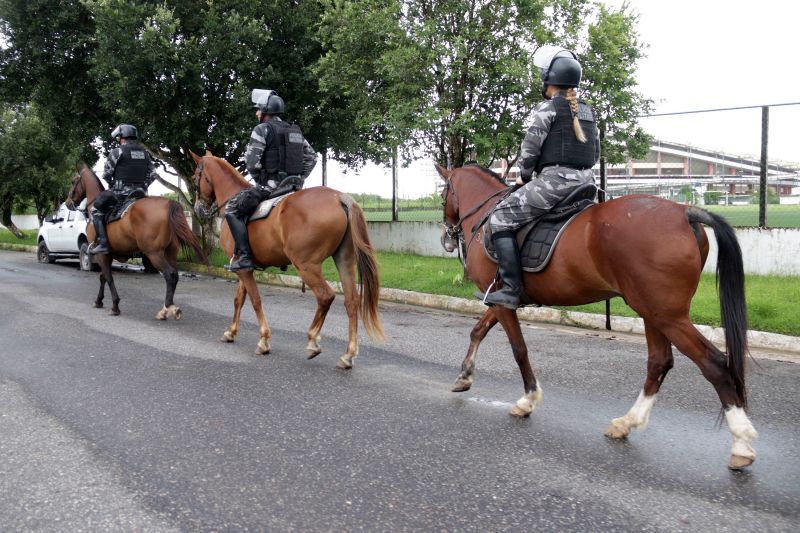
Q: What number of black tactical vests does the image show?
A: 3